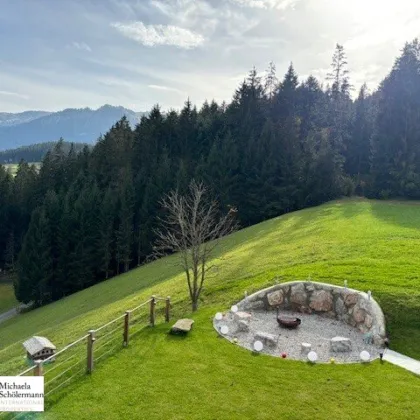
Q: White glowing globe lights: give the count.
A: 6